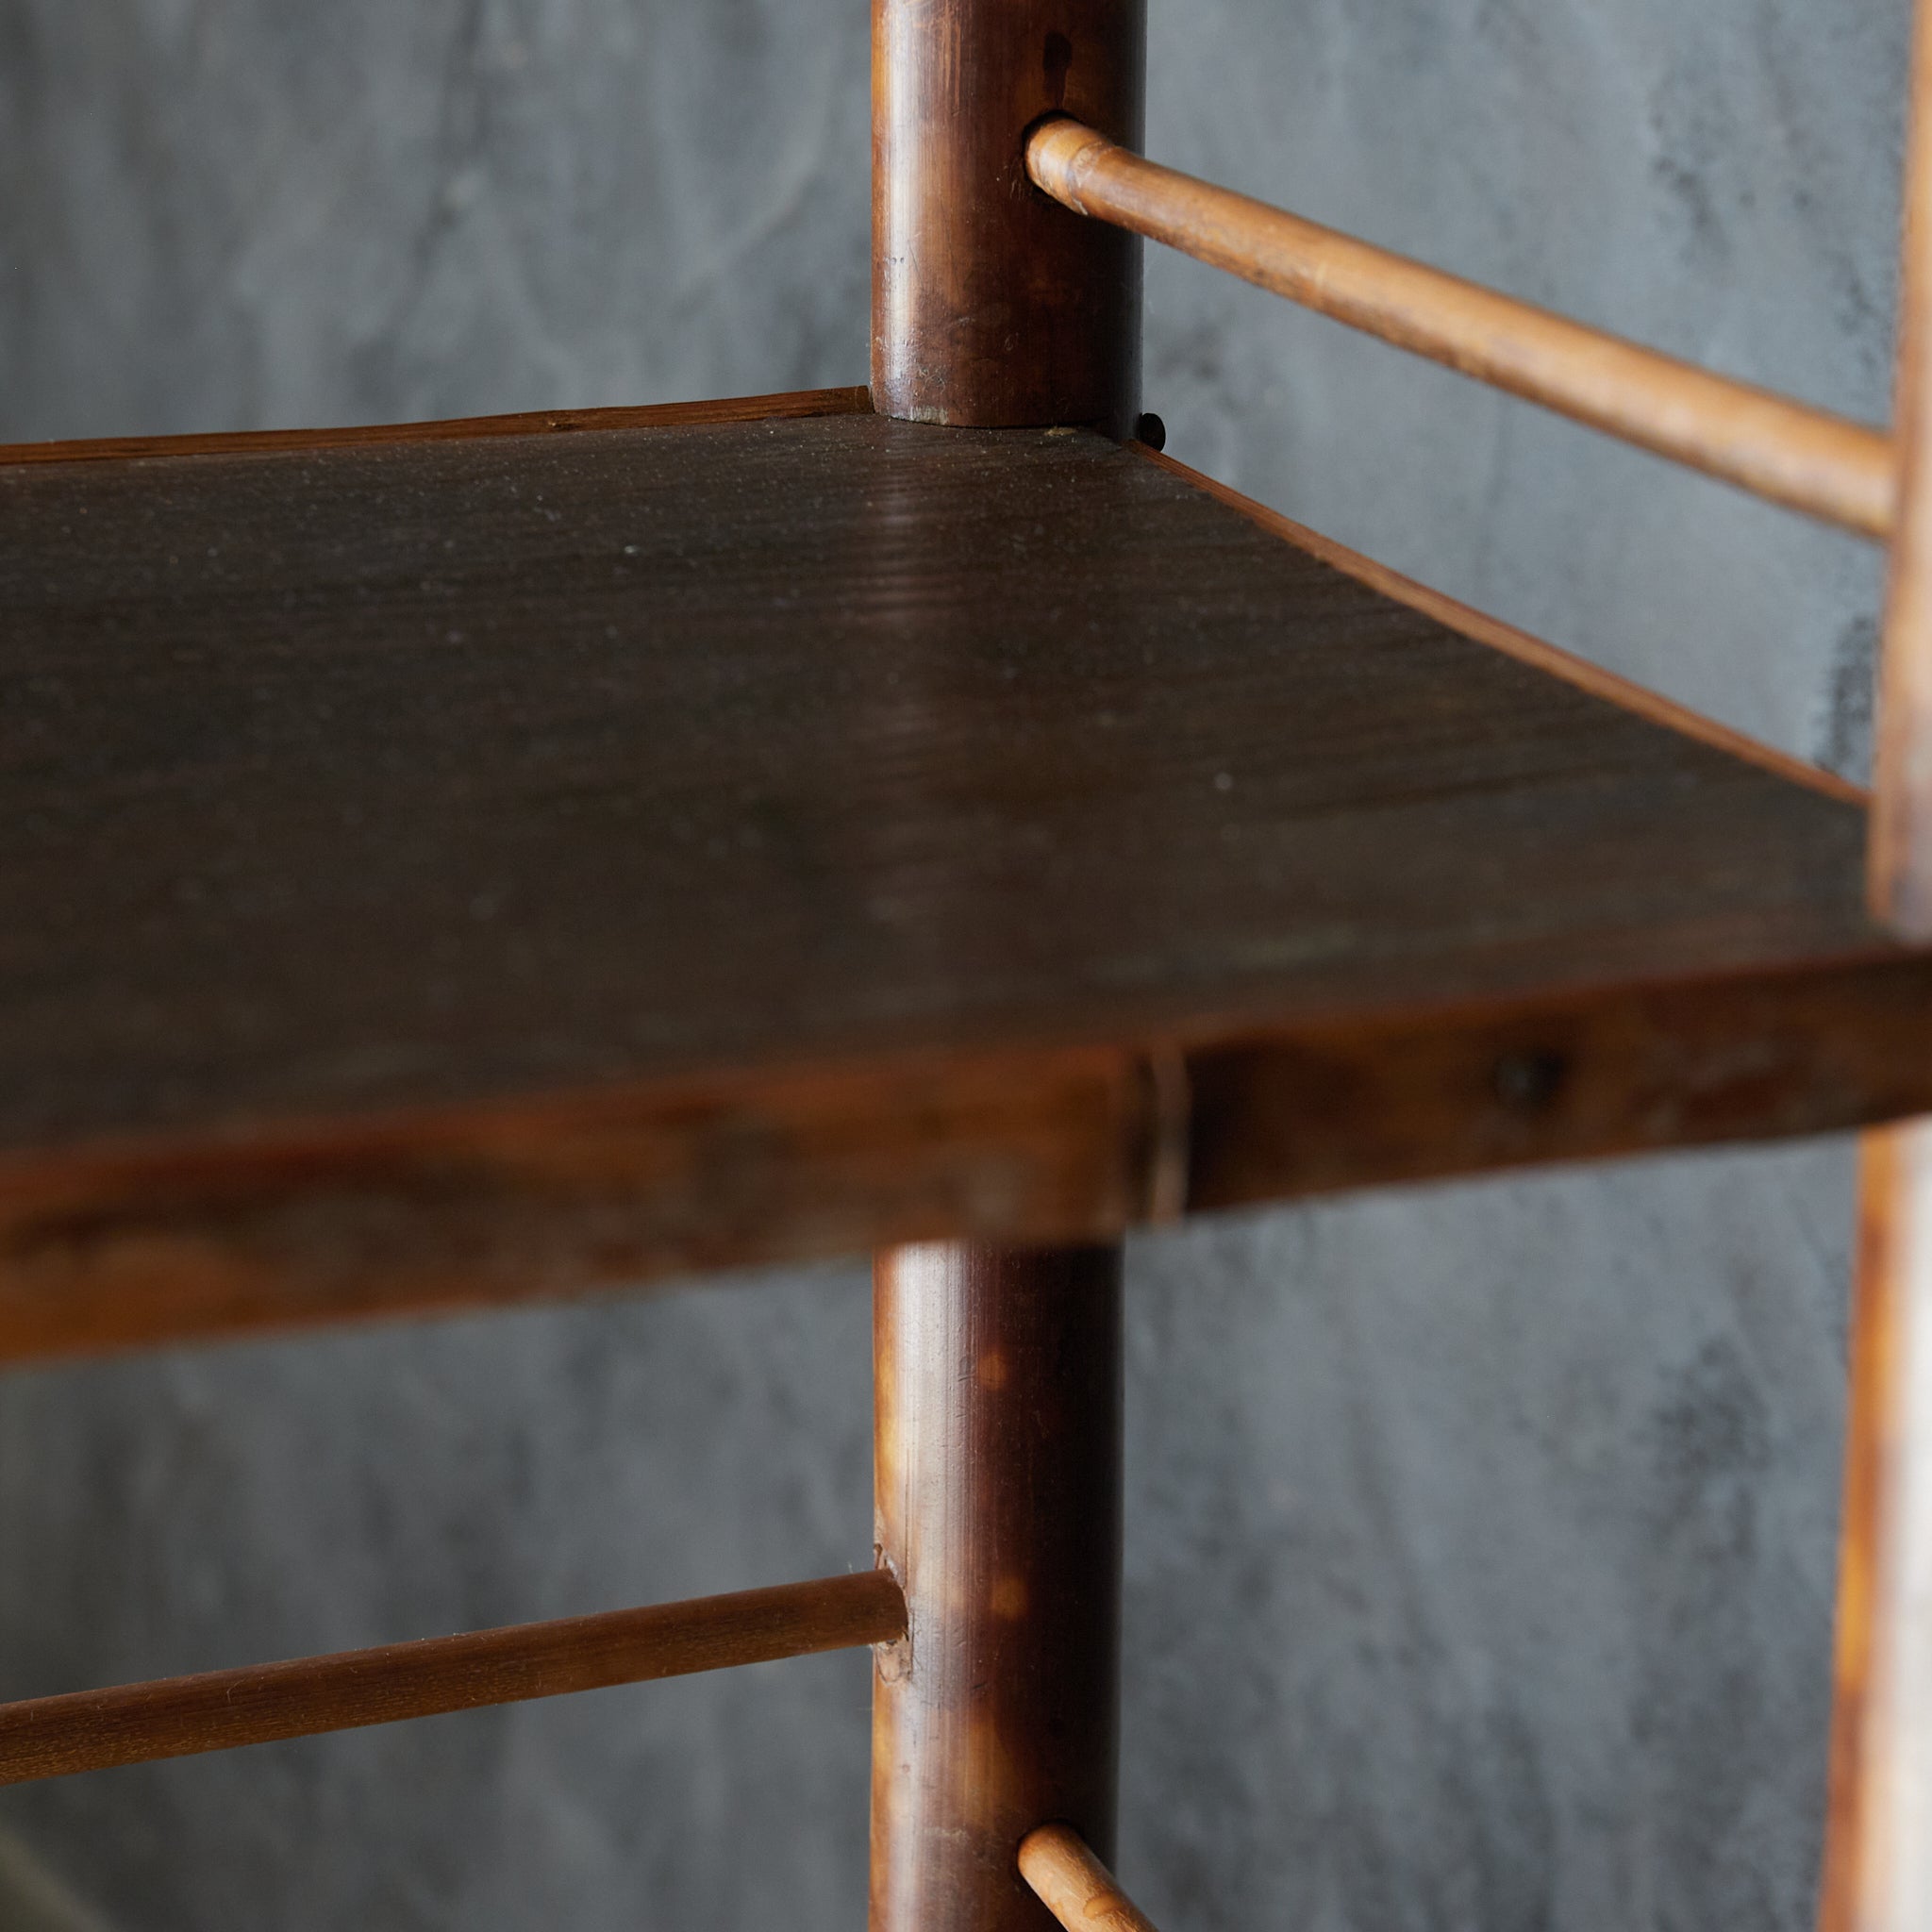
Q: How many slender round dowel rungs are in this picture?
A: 3